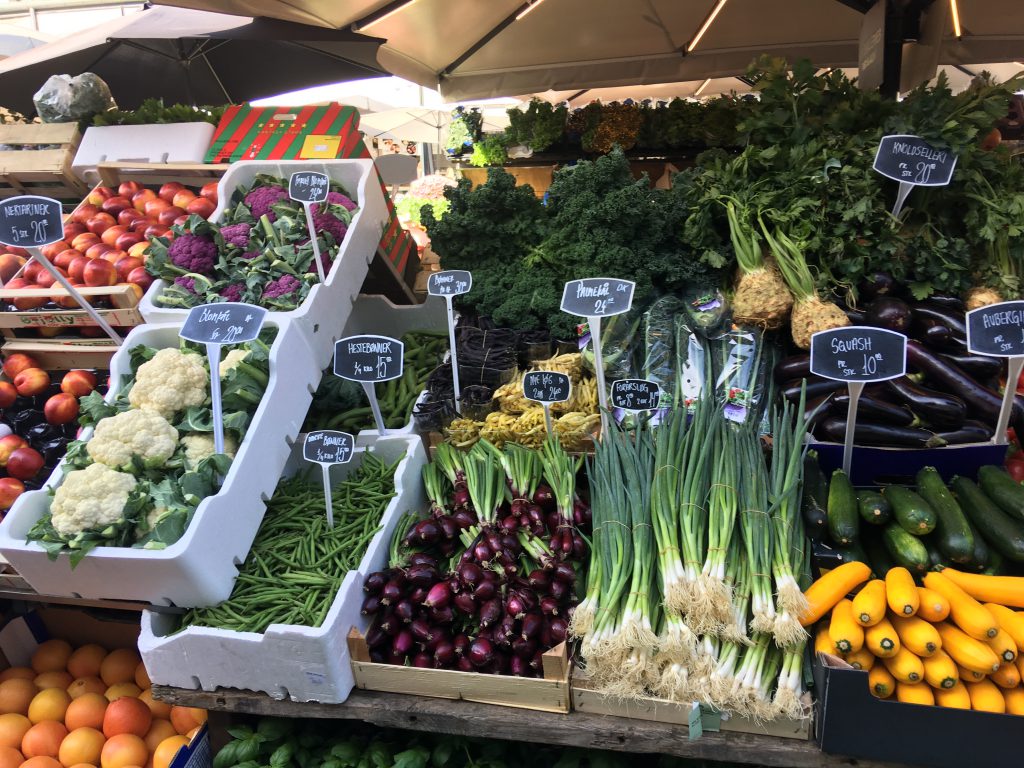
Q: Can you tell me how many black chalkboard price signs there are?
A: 12